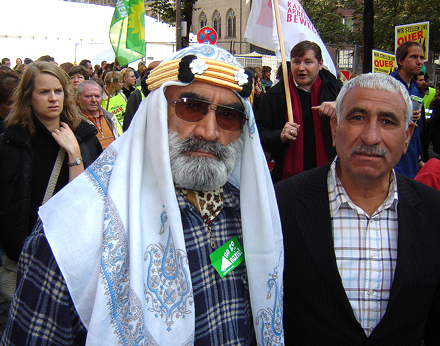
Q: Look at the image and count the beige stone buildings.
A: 1